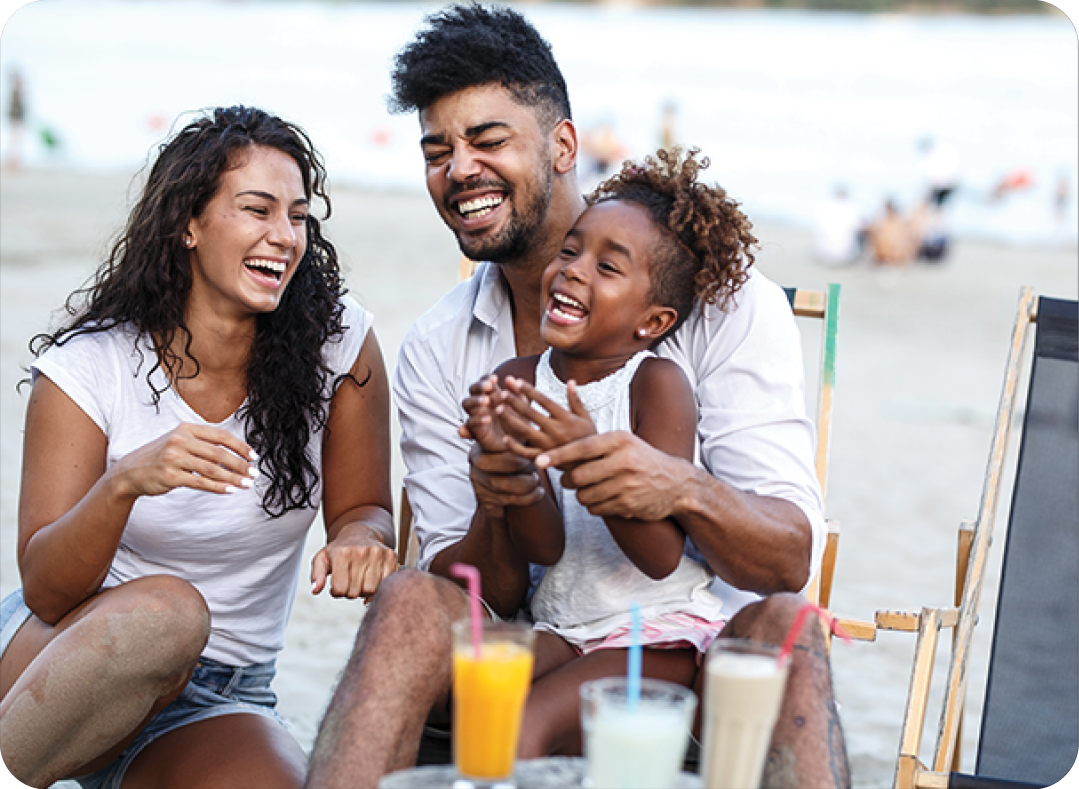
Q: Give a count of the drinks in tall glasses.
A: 2